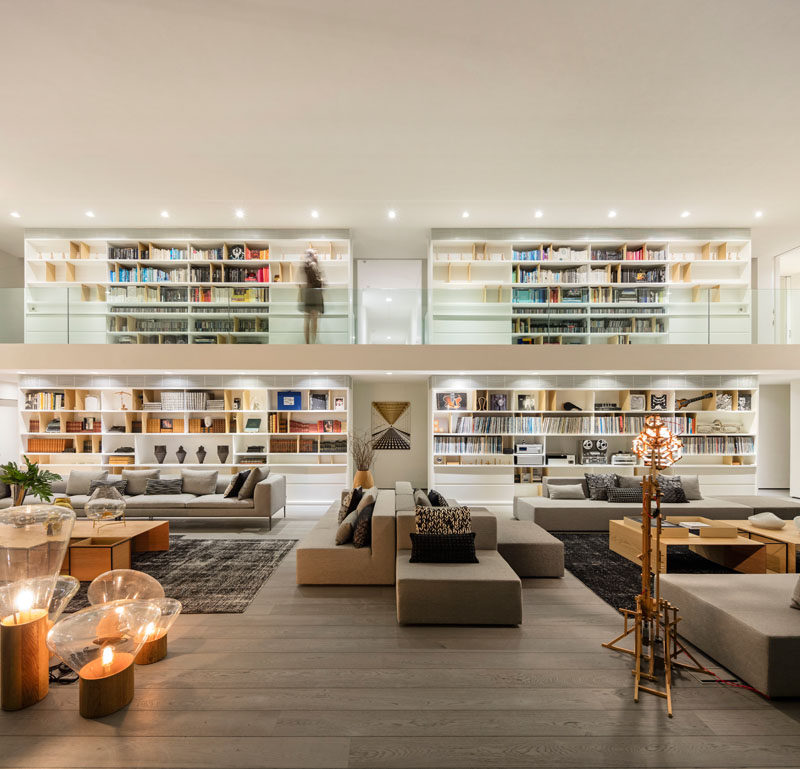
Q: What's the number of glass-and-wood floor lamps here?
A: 5